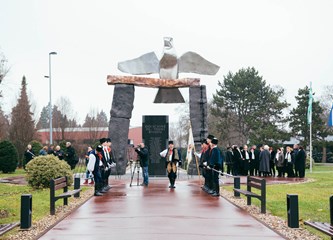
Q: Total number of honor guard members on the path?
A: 7